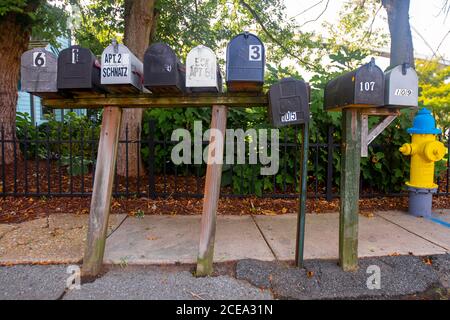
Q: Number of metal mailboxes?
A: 9